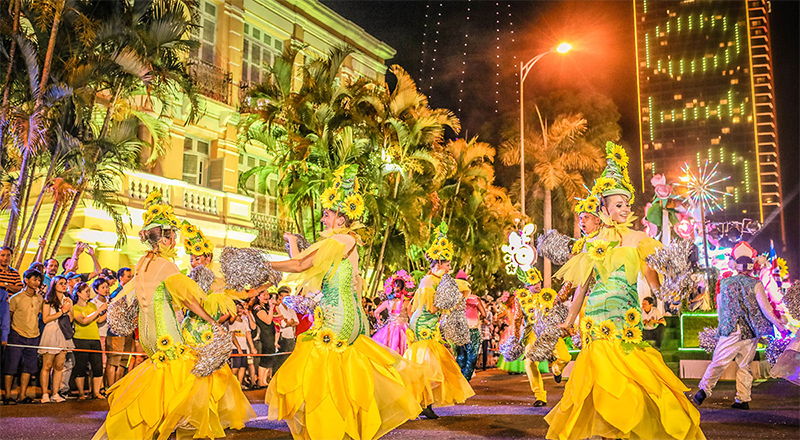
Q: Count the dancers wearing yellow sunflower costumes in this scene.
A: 7